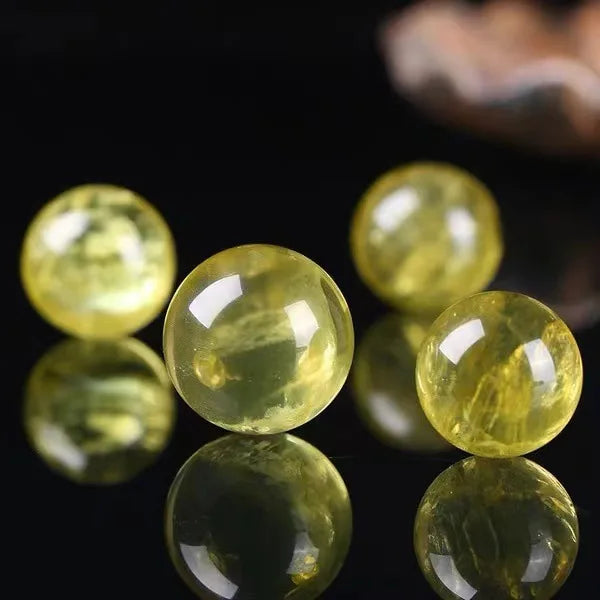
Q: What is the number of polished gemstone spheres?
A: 4